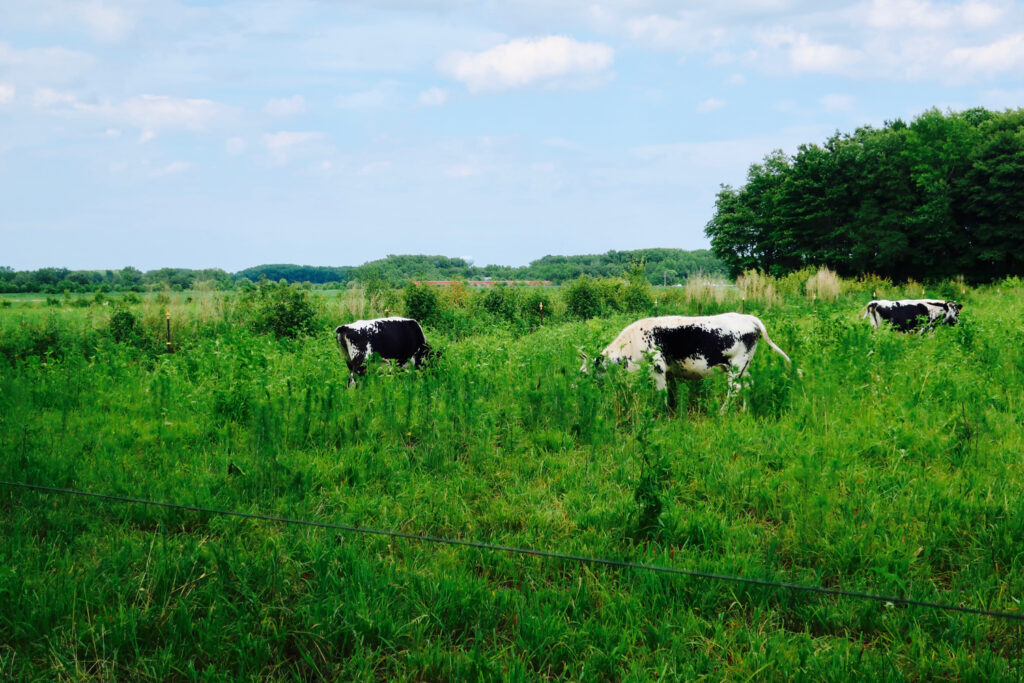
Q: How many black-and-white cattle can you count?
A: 3